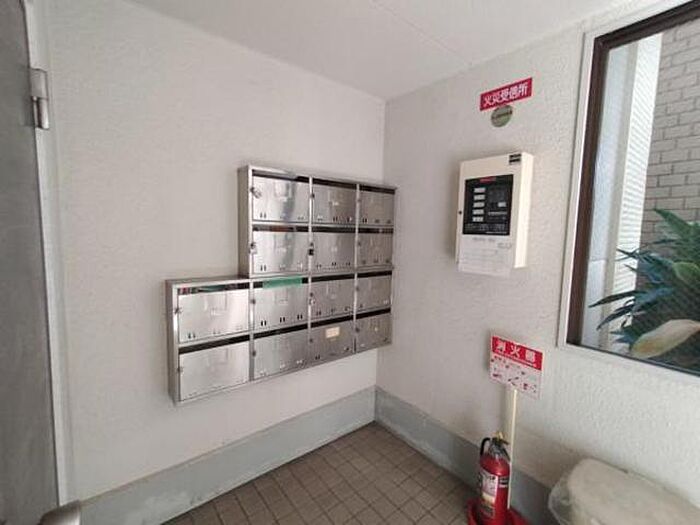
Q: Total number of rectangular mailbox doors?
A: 14